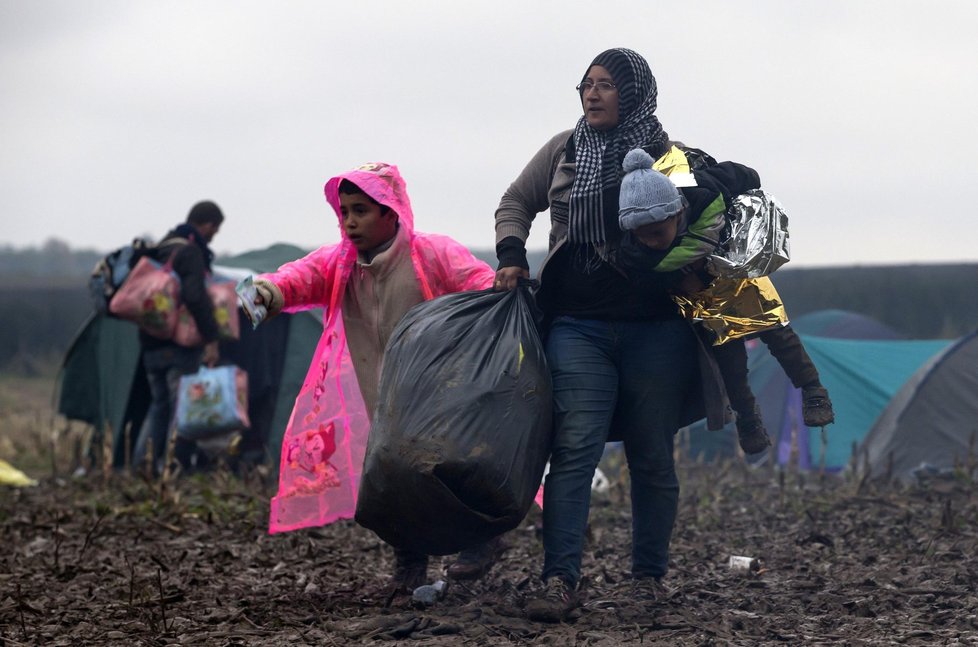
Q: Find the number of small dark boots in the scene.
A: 2